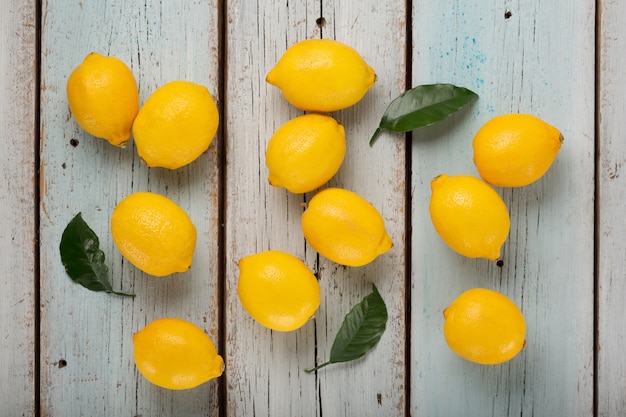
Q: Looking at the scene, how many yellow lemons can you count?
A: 11